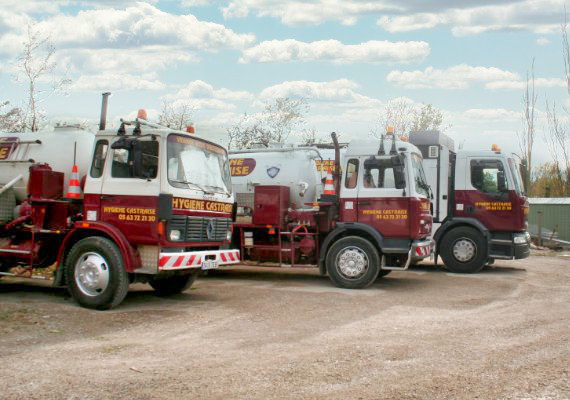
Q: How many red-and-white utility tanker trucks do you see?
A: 3